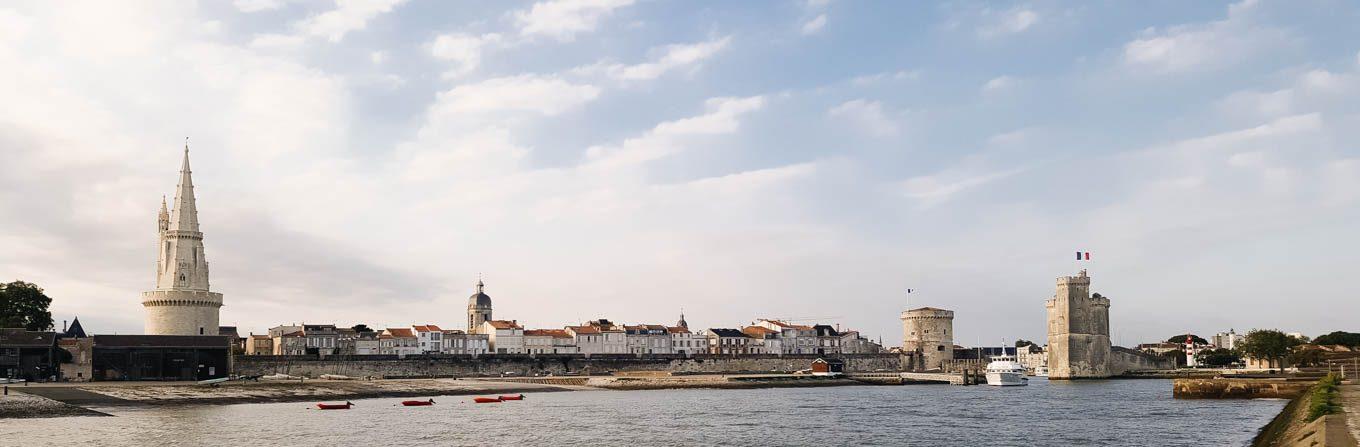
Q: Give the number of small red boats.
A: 4